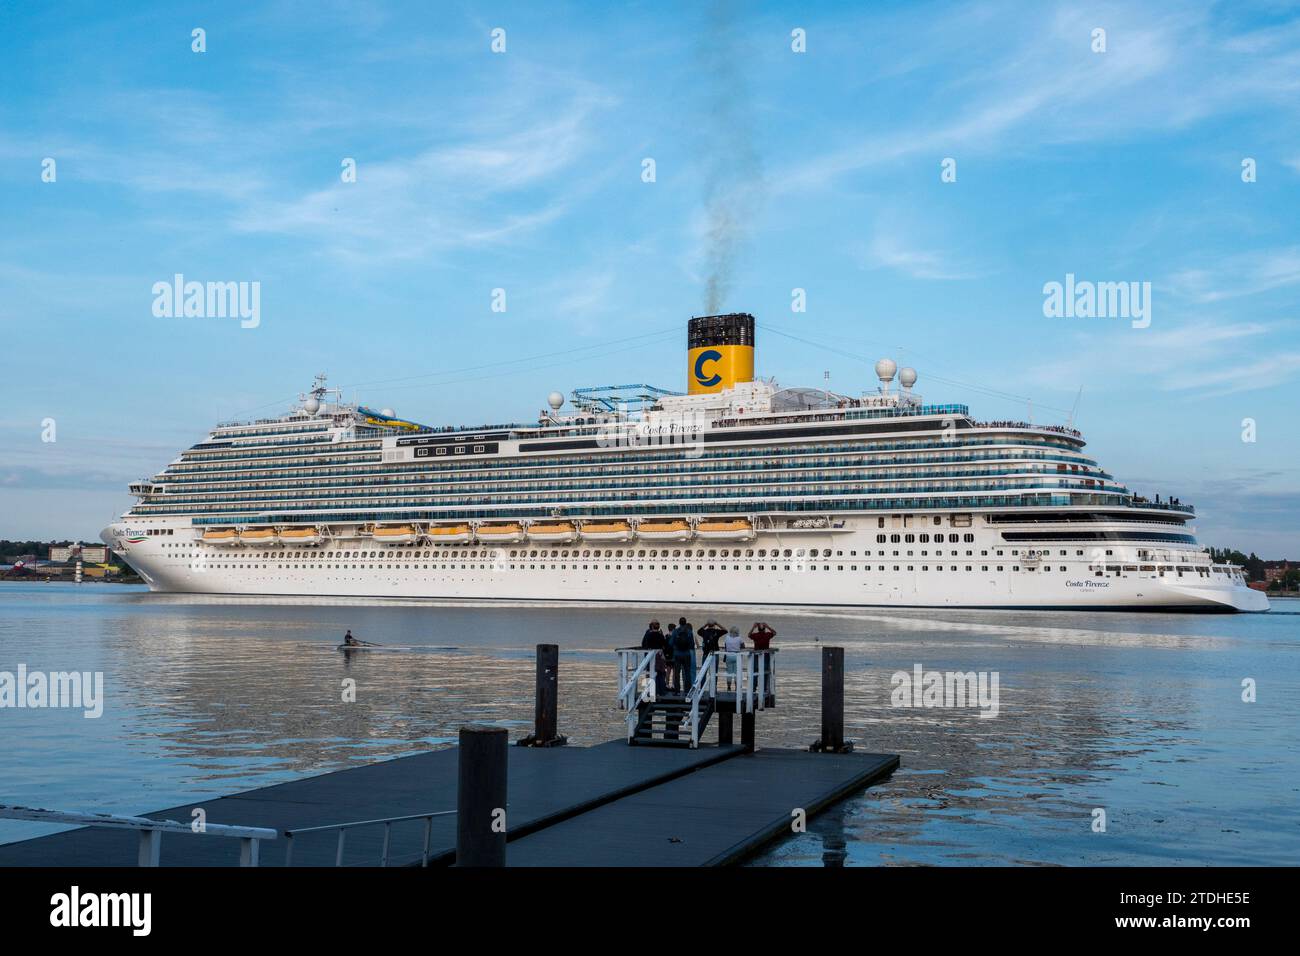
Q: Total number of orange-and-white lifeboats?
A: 10